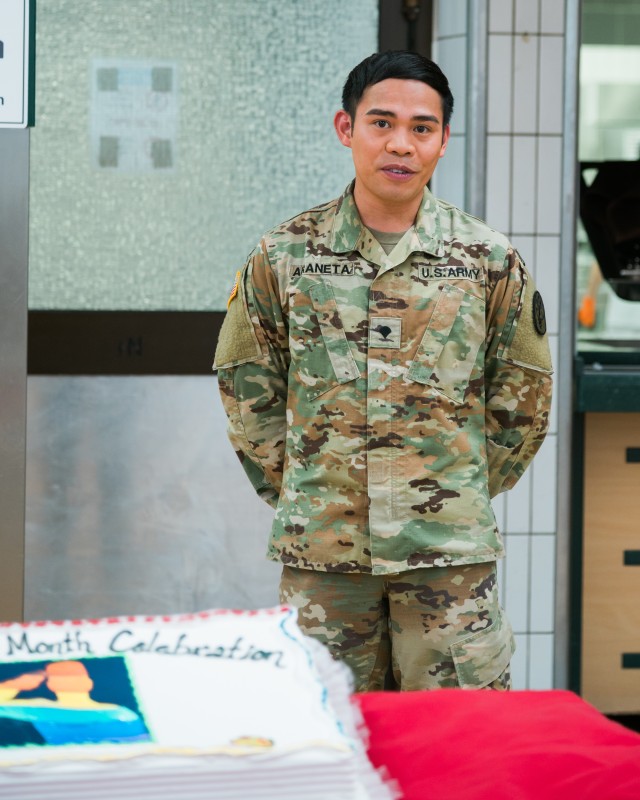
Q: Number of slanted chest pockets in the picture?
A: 2